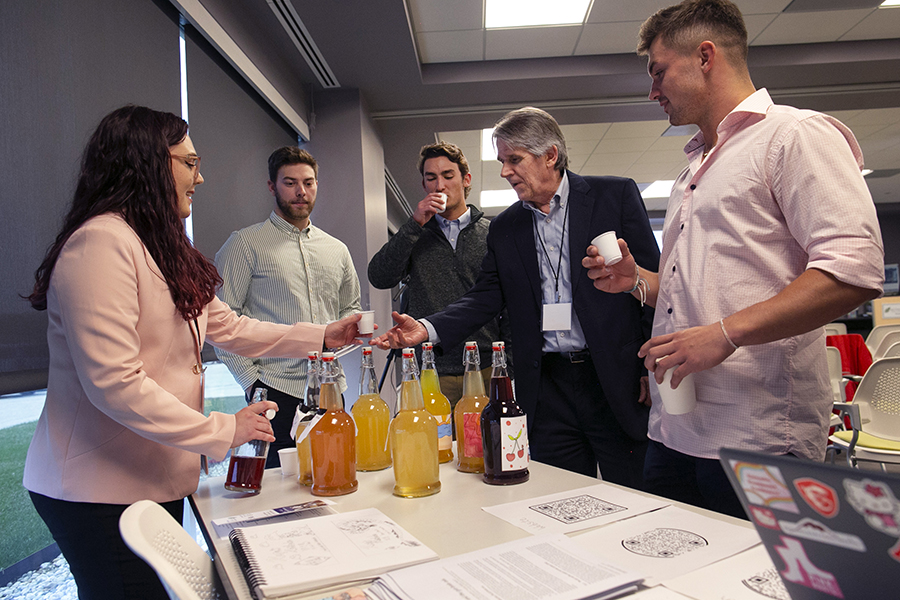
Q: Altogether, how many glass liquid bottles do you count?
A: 8